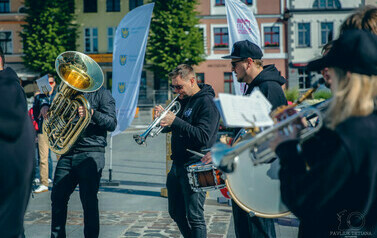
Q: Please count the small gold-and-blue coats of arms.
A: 3